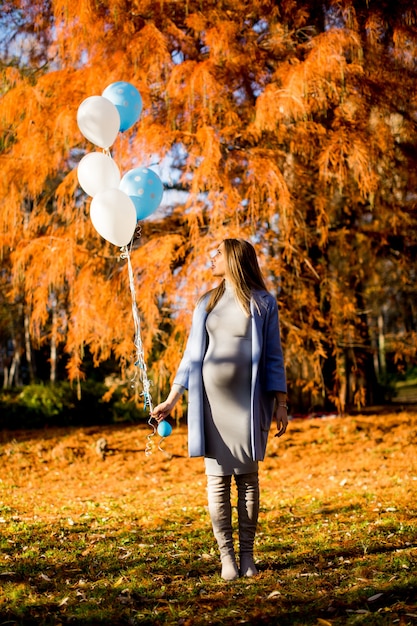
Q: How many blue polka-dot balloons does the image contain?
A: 2